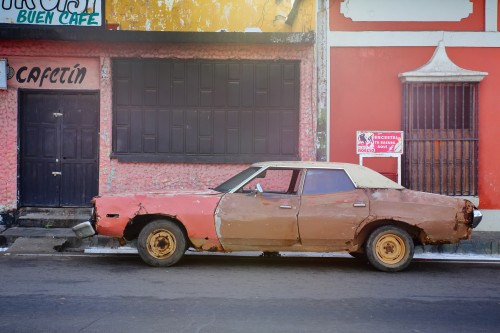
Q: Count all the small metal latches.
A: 2